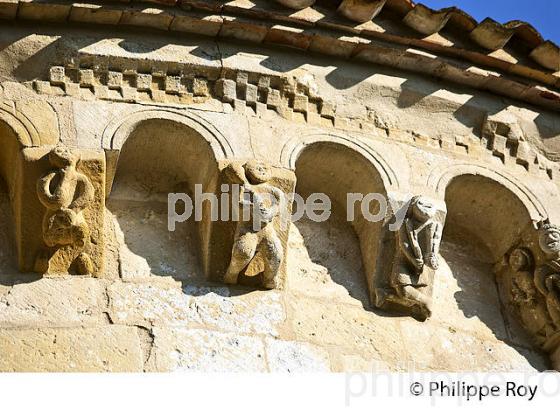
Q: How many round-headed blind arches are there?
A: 4